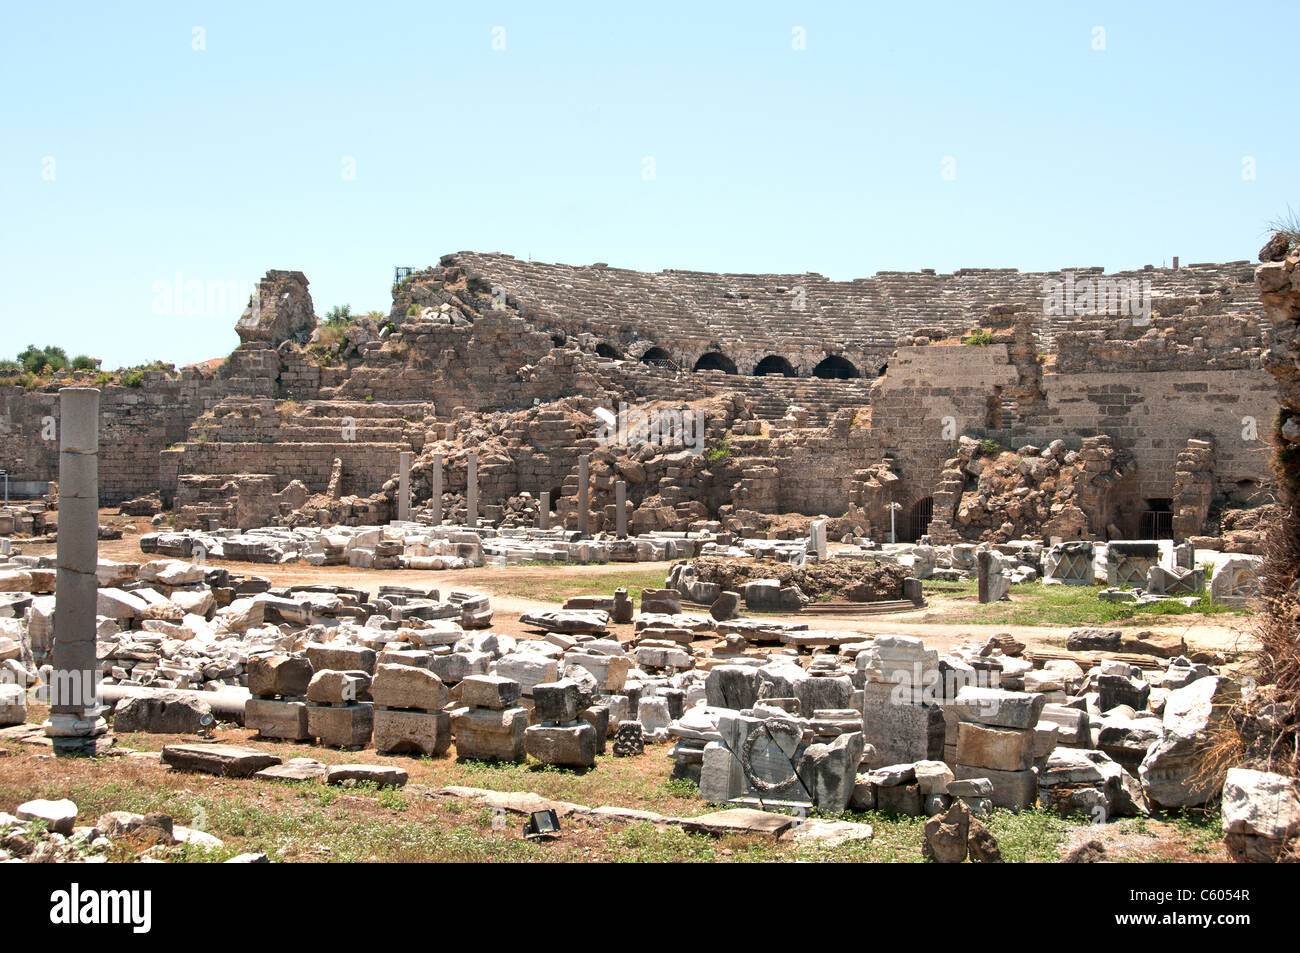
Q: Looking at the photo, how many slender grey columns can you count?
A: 7